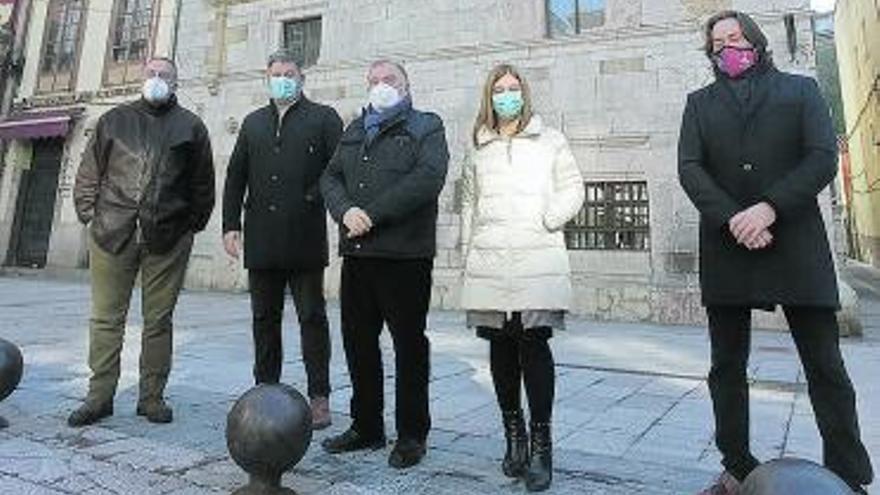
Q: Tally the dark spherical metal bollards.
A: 3